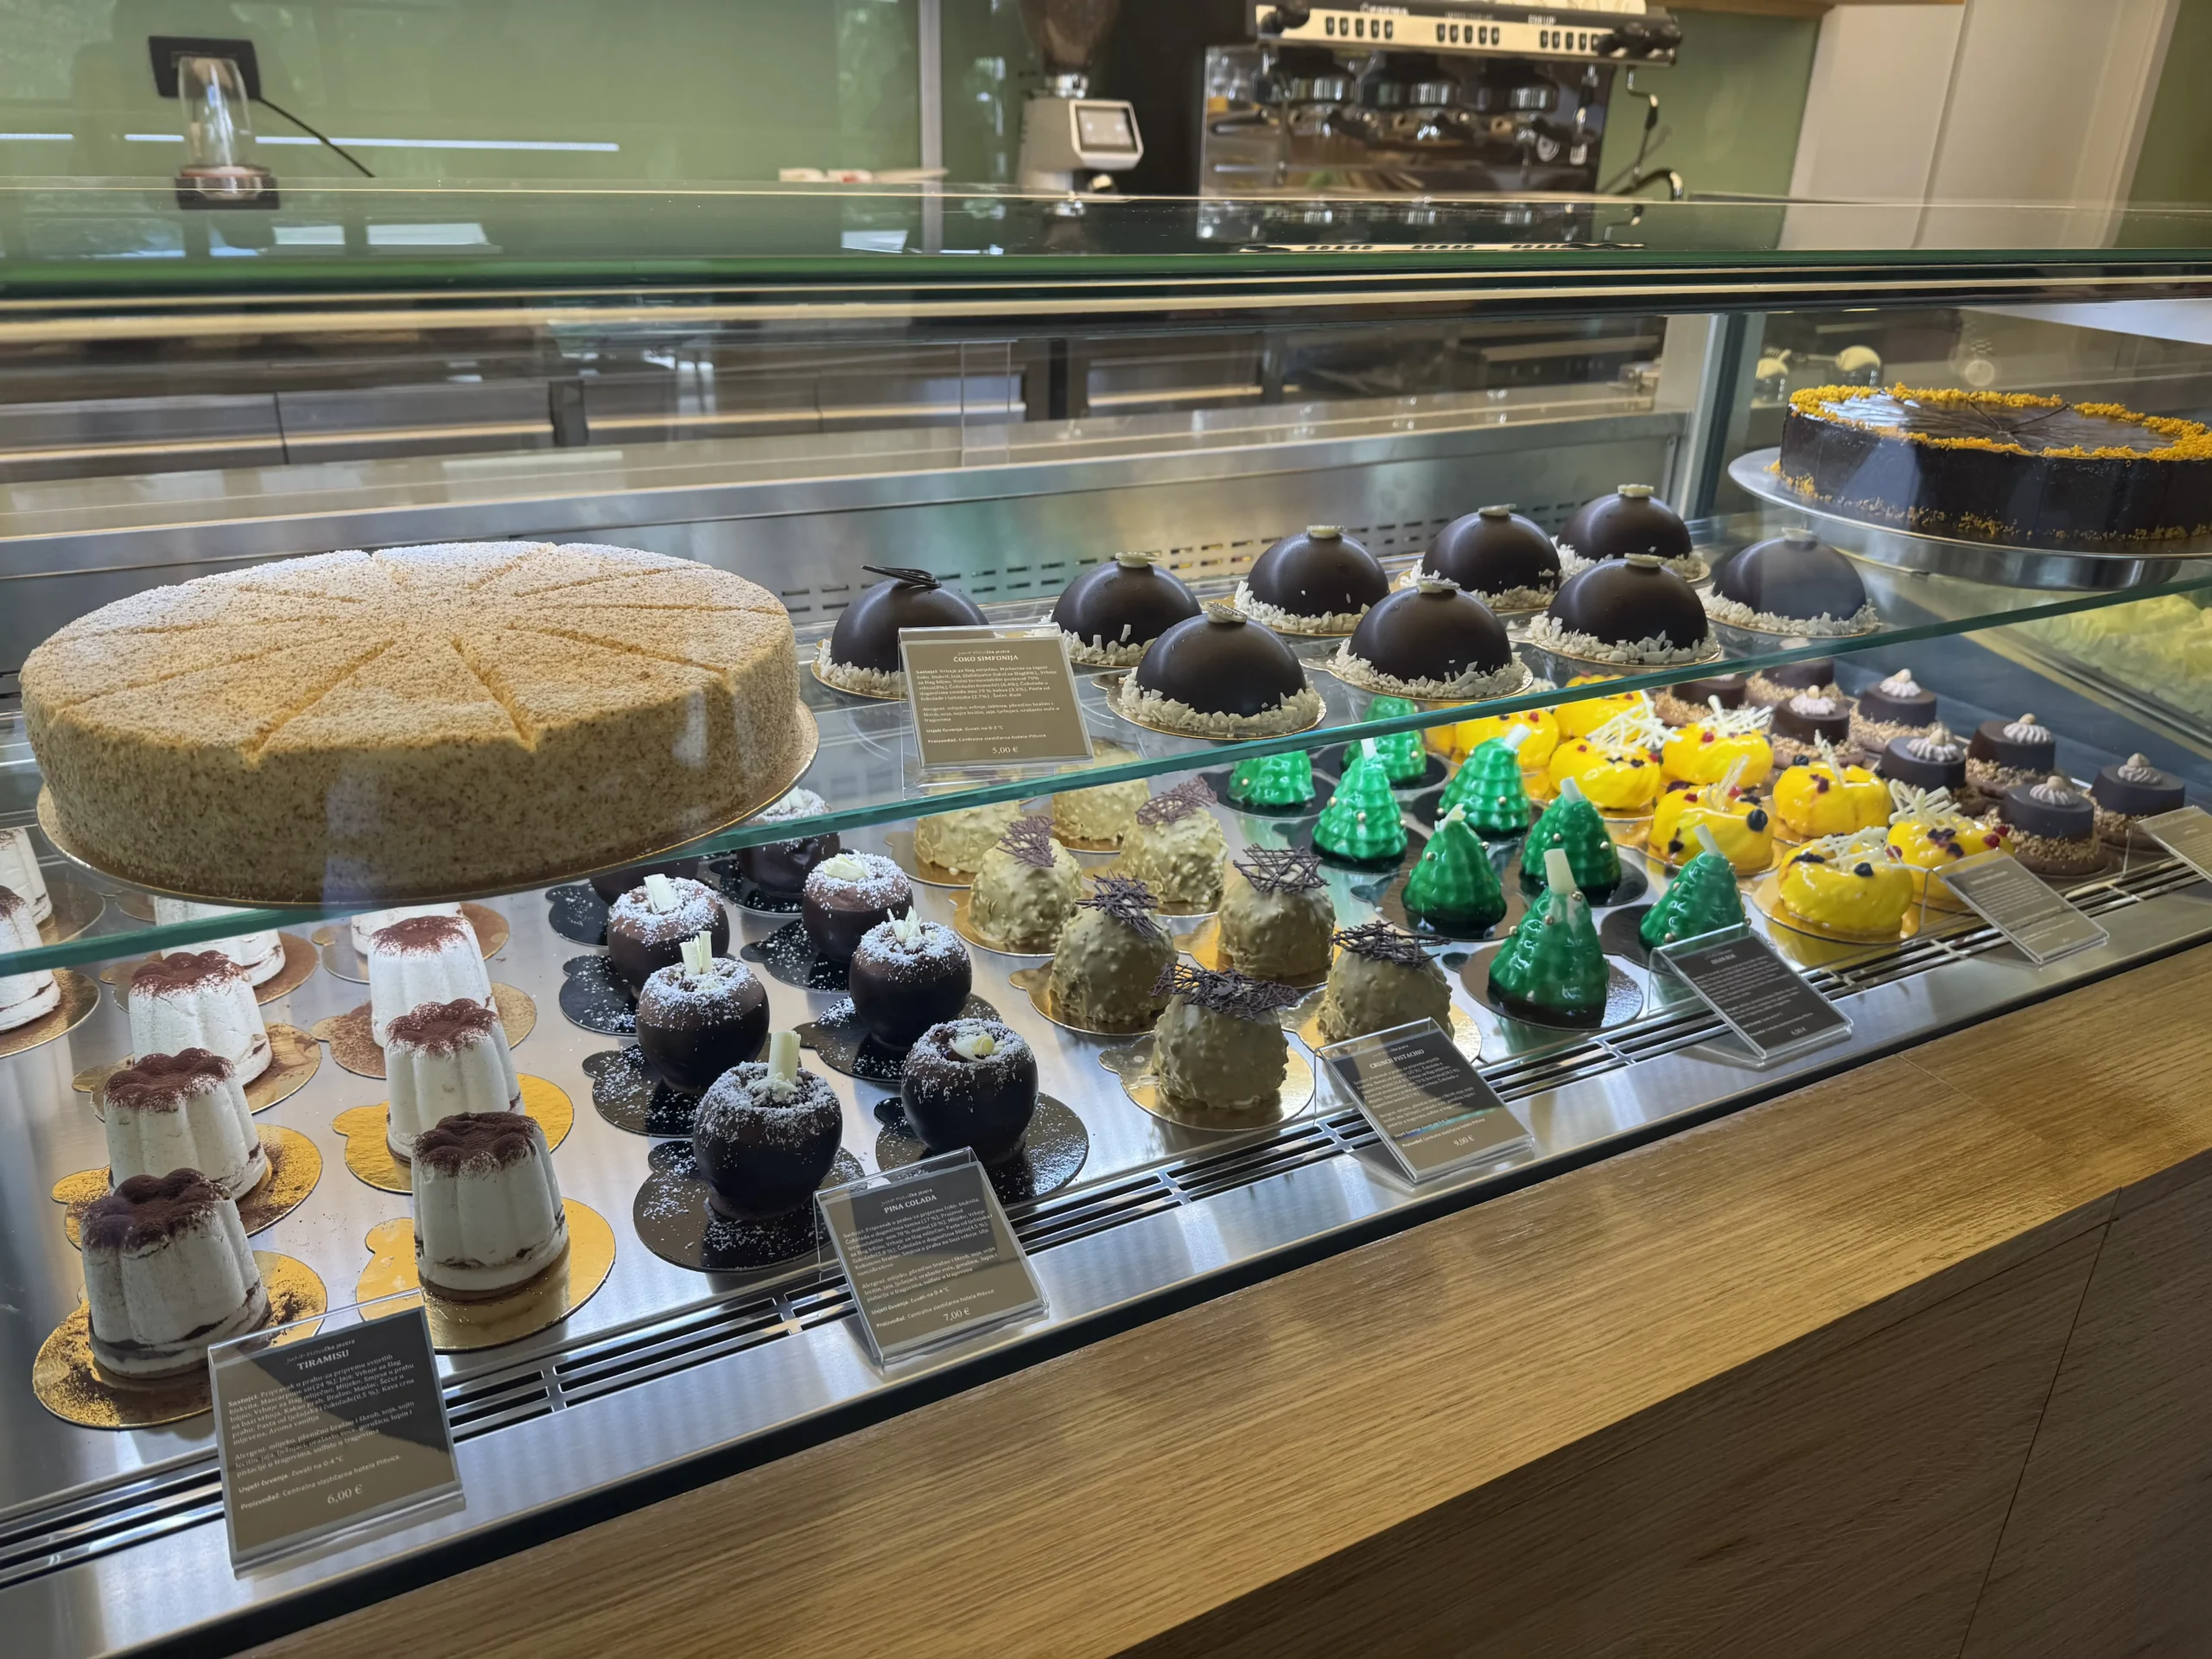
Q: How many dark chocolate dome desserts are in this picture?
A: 9